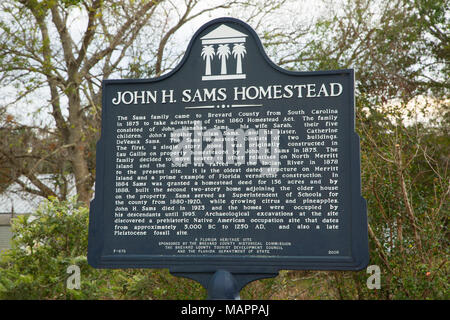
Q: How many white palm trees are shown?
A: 3